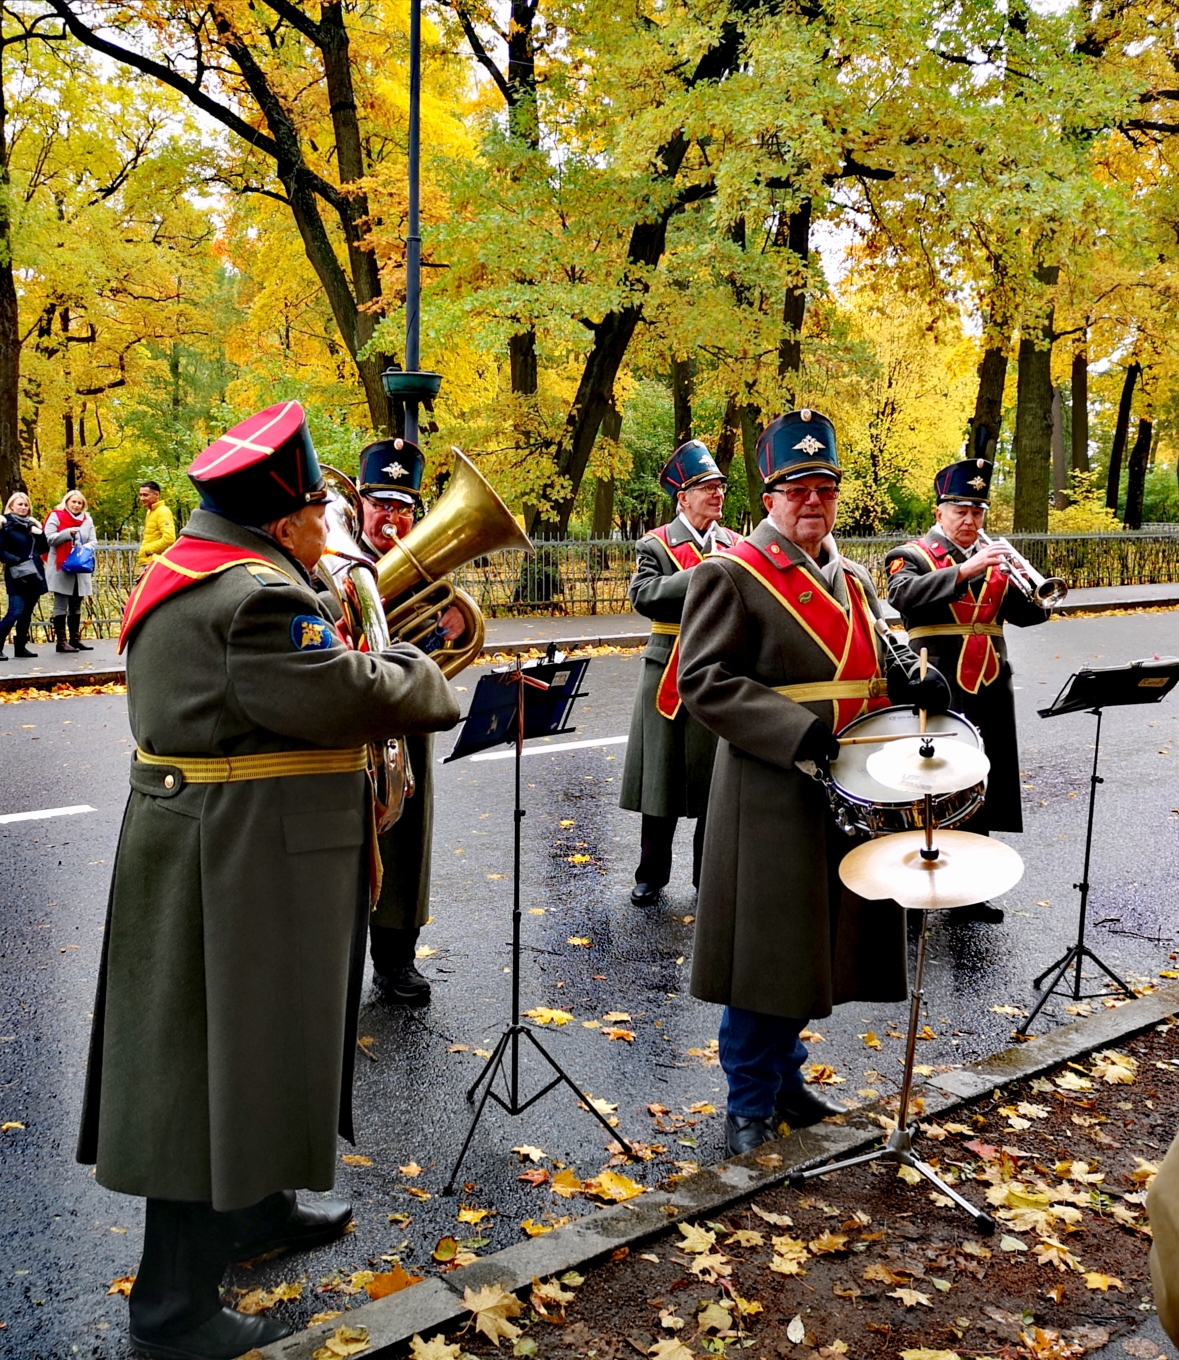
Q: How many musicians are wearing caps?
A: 5